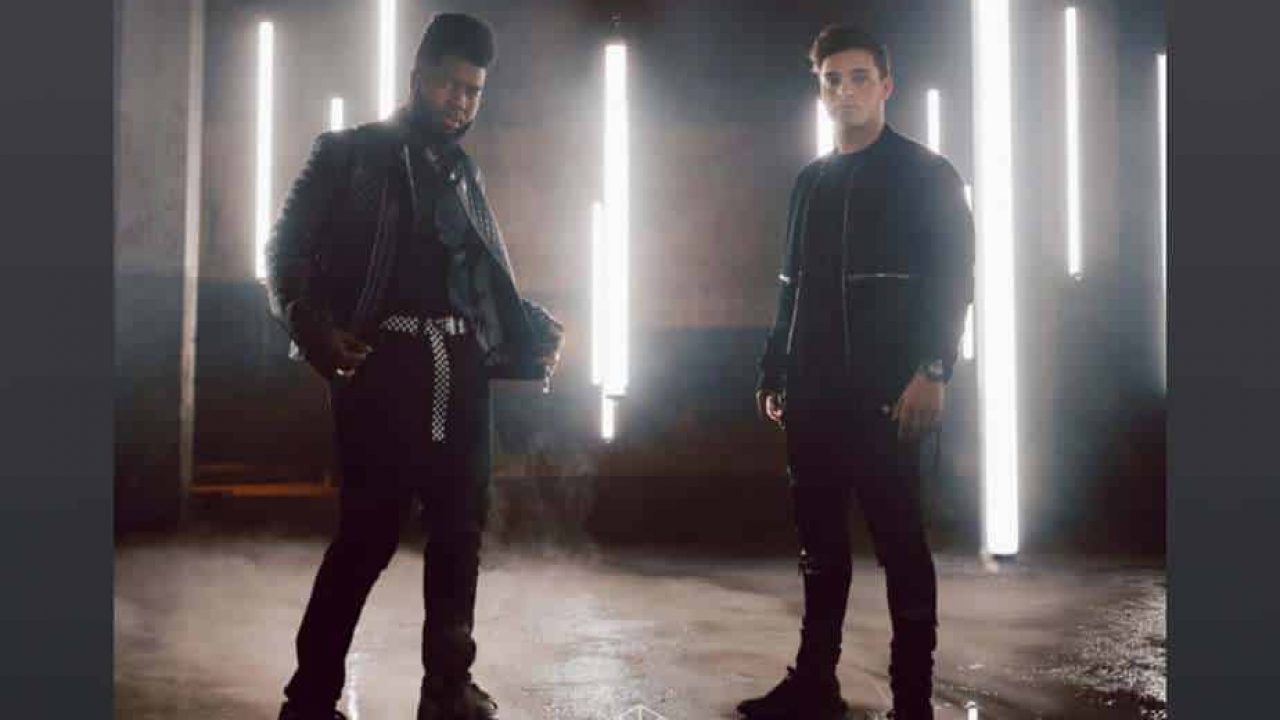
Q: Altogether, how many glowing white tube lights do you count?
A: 12